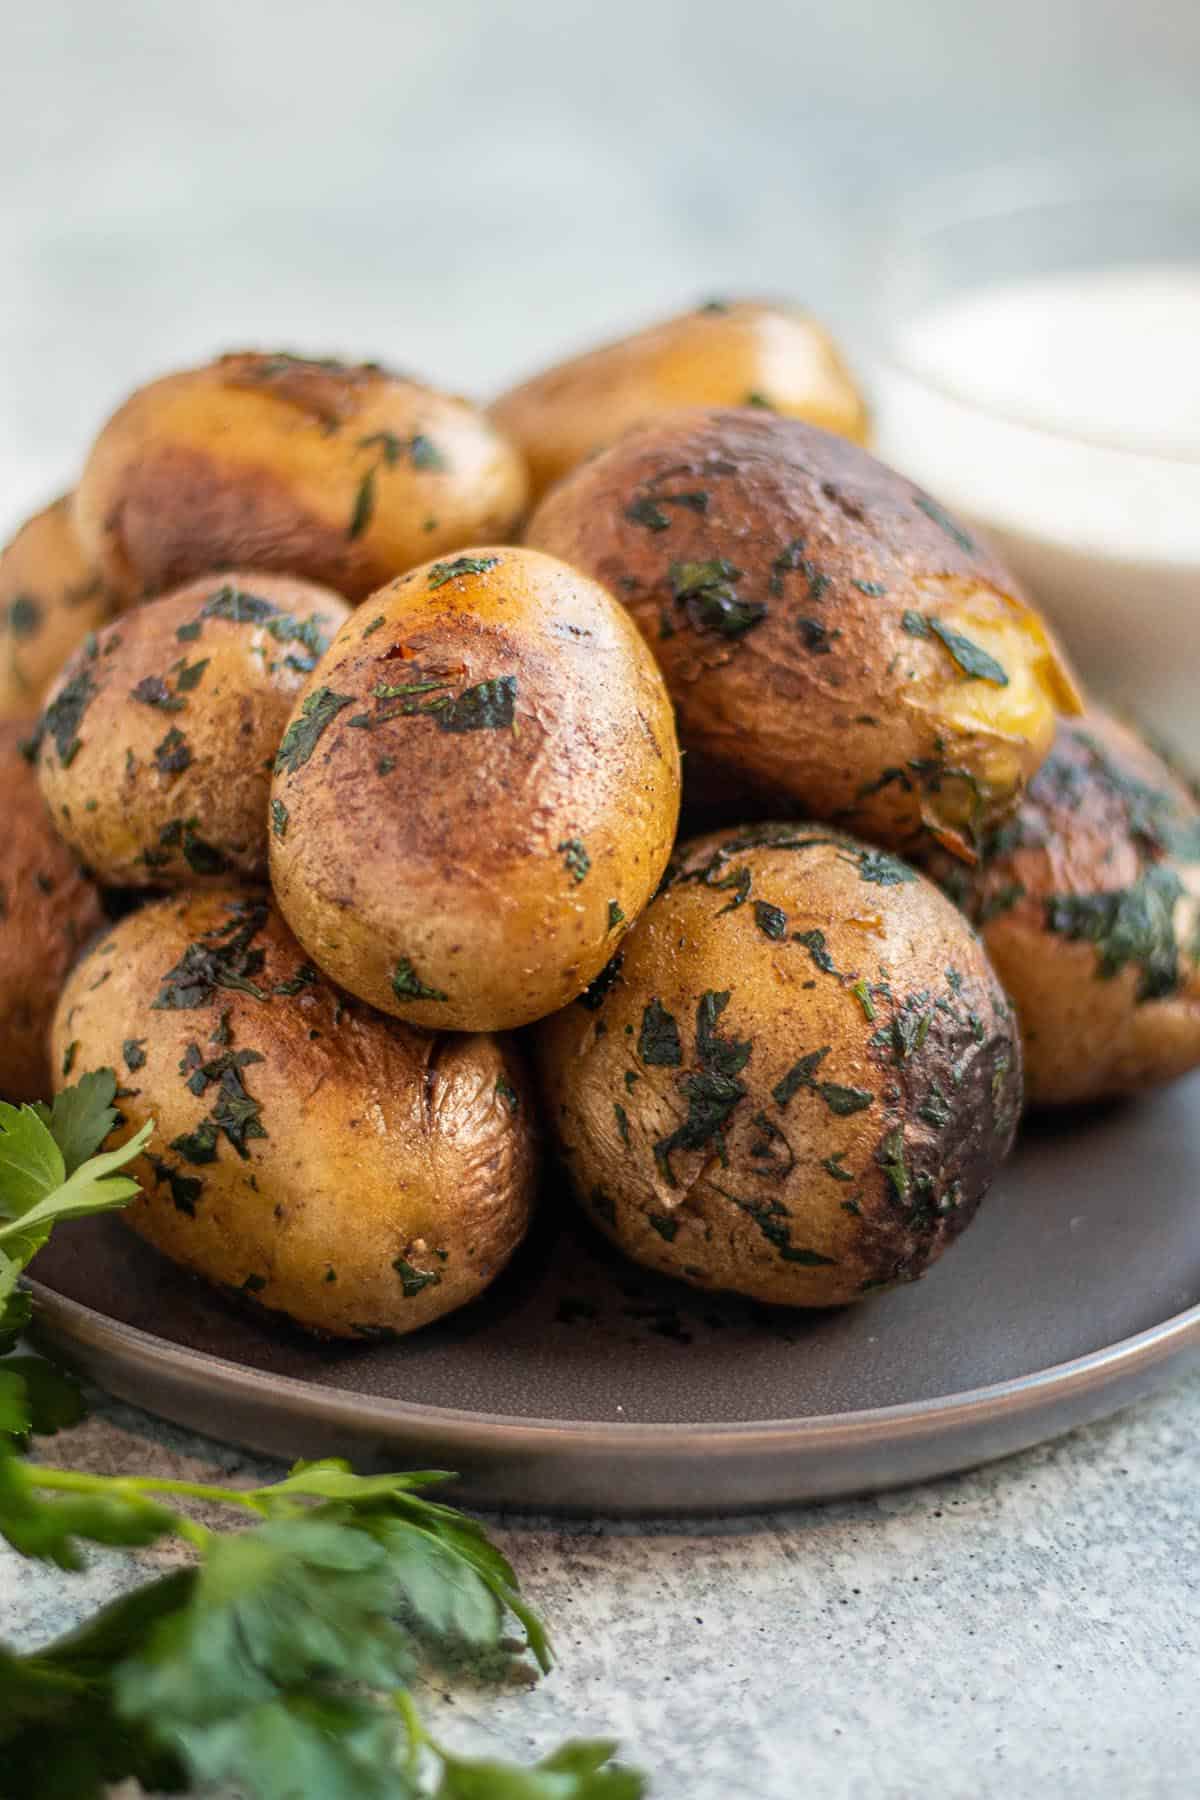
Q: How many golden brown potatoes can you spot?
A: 10